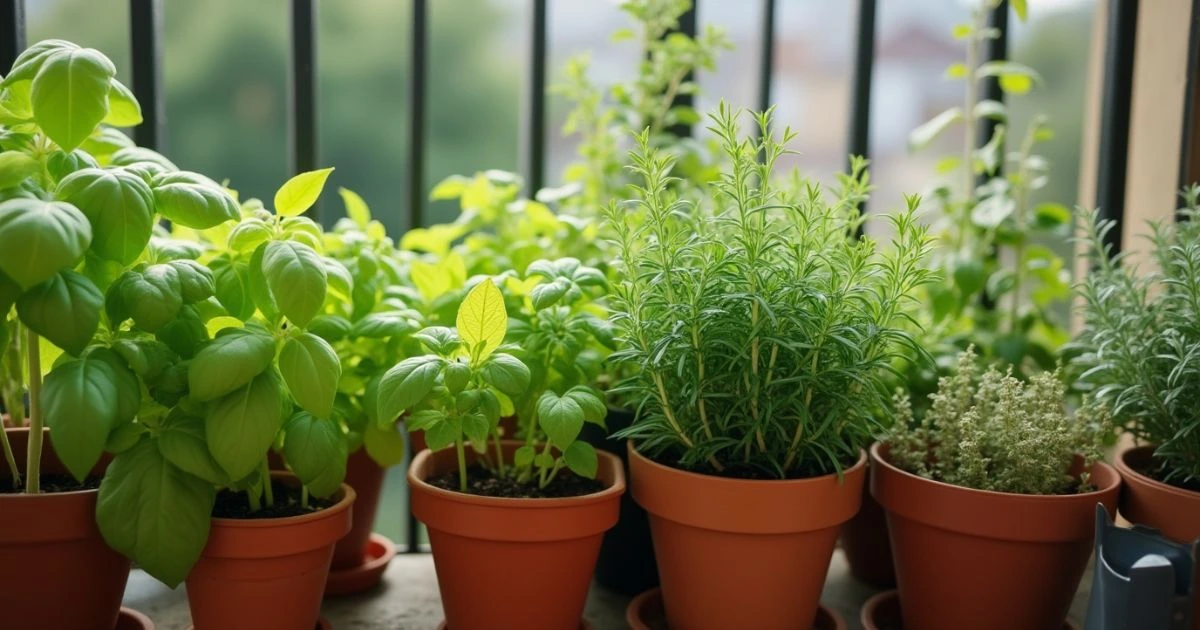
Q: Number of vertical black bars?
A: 11